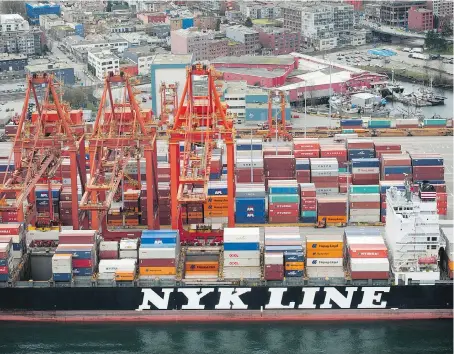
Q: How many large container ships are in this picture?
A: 1